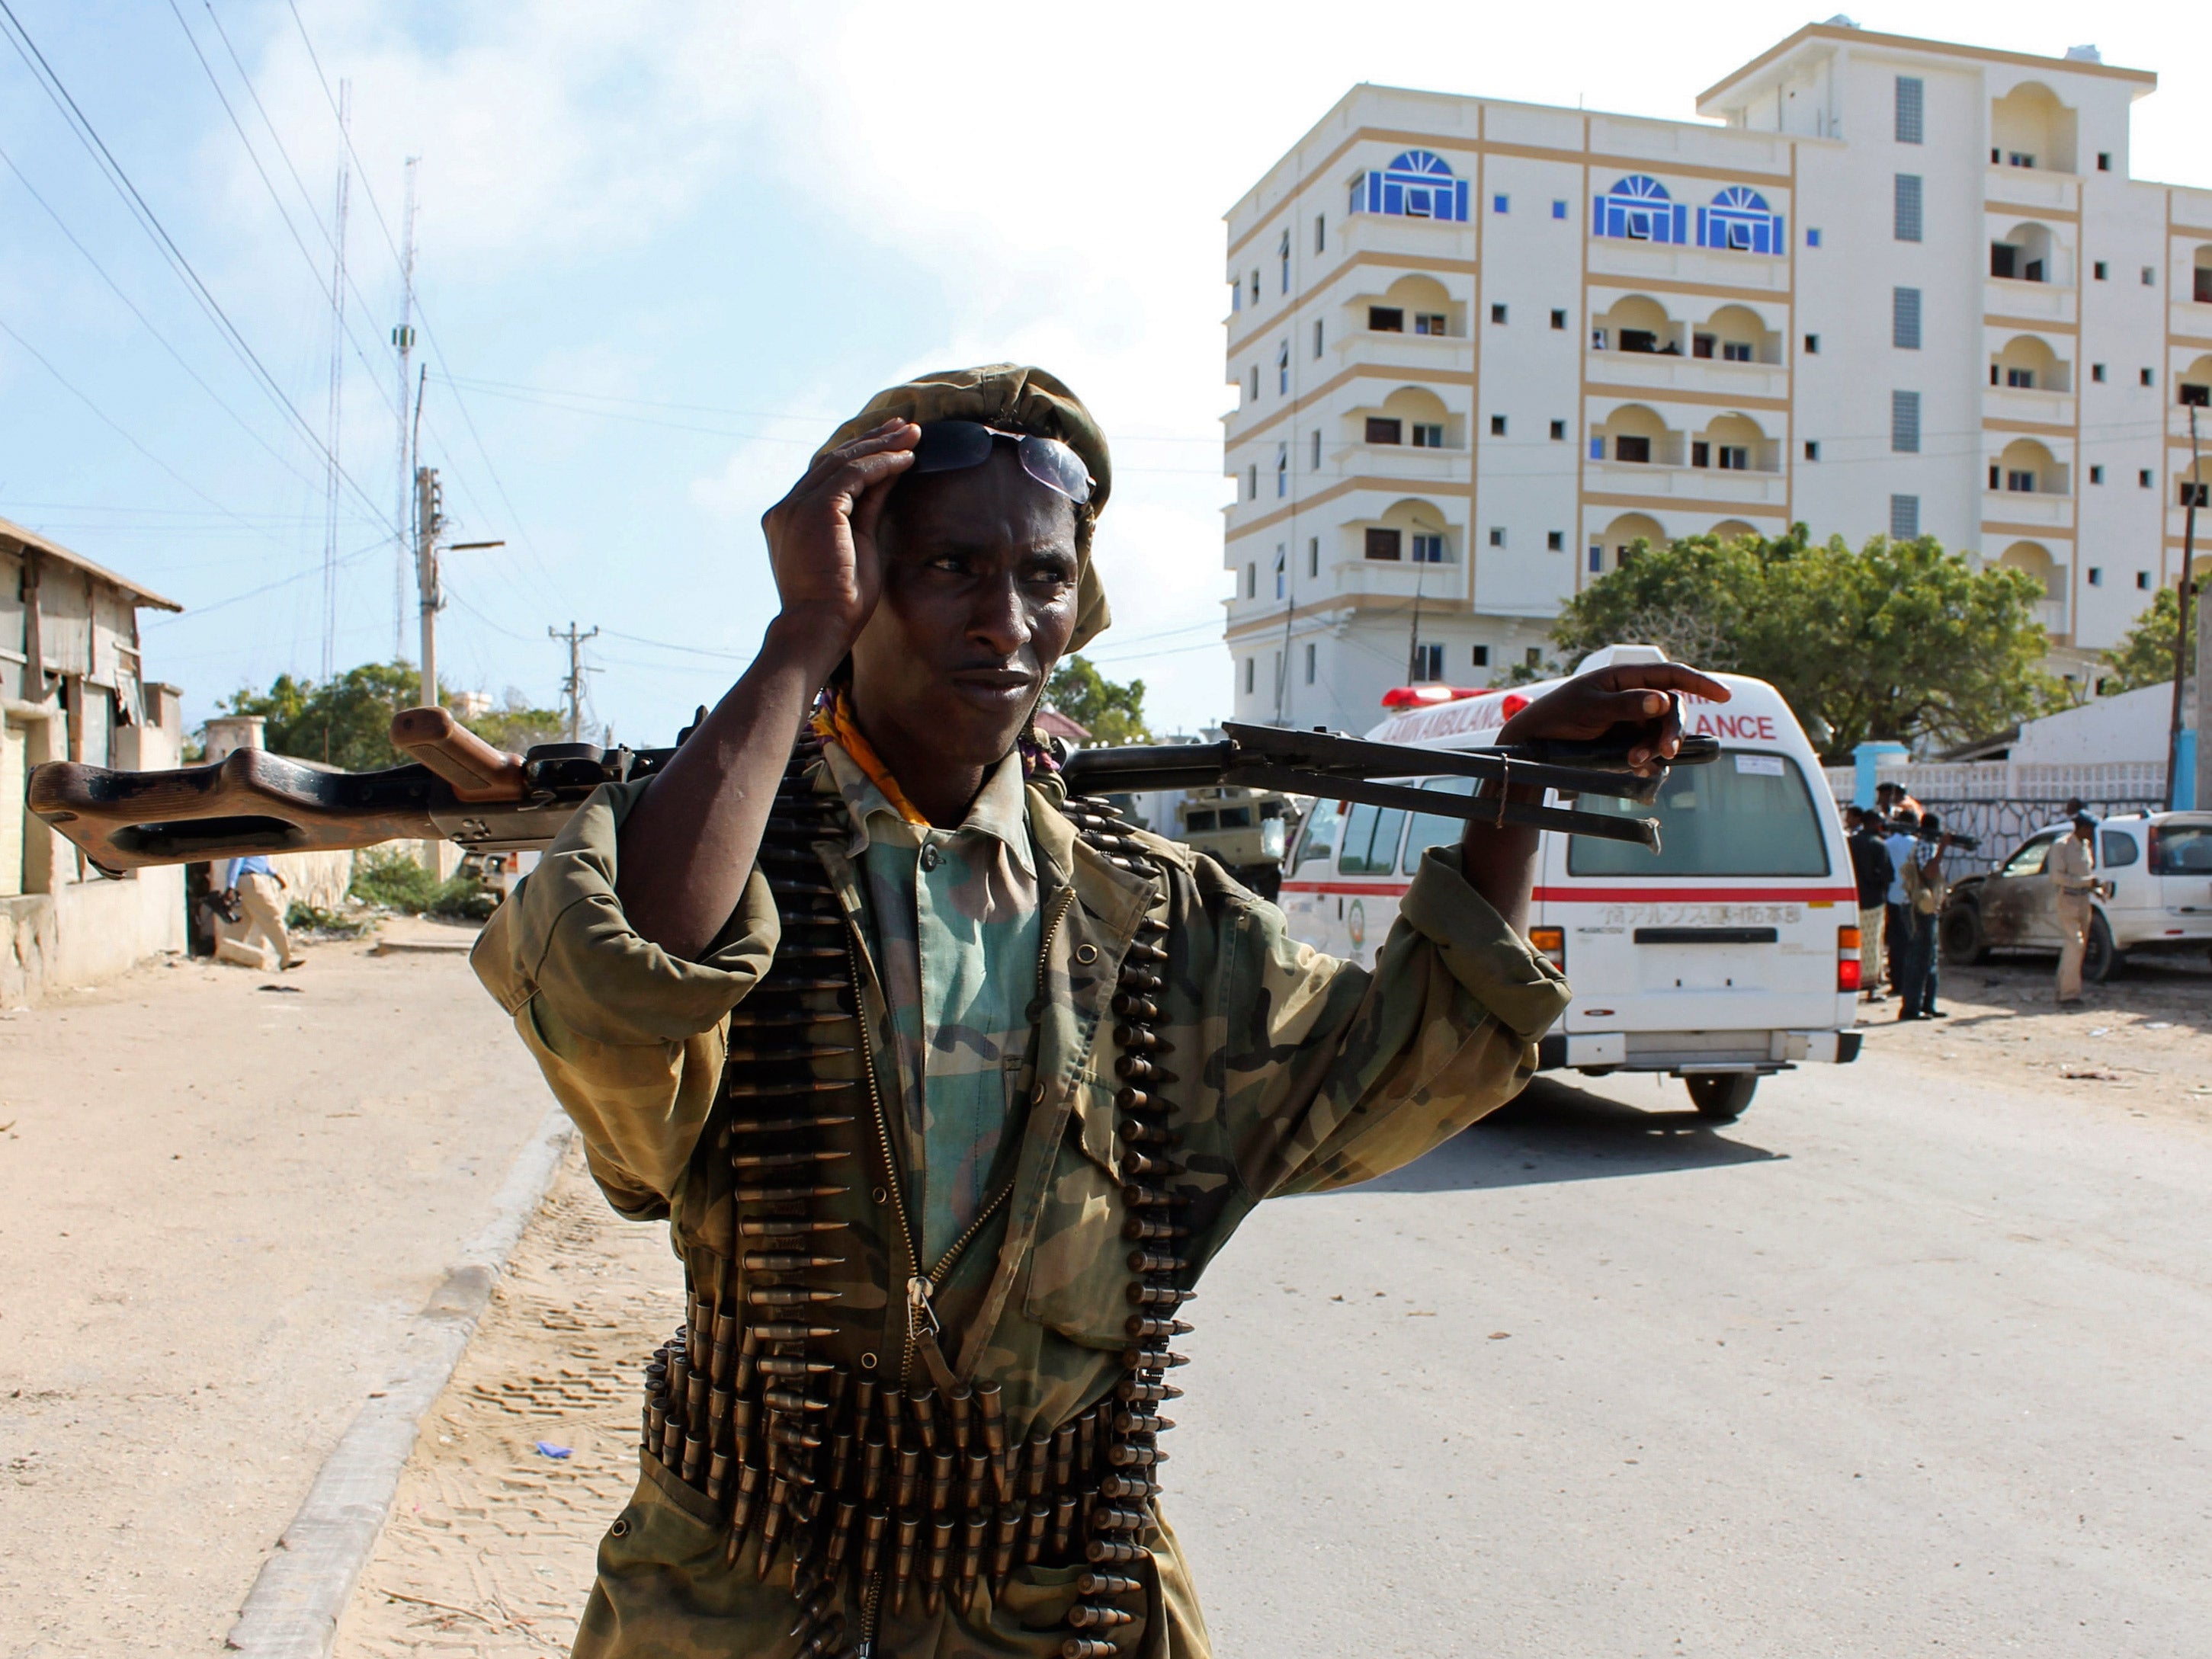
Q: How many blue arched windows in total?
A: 3